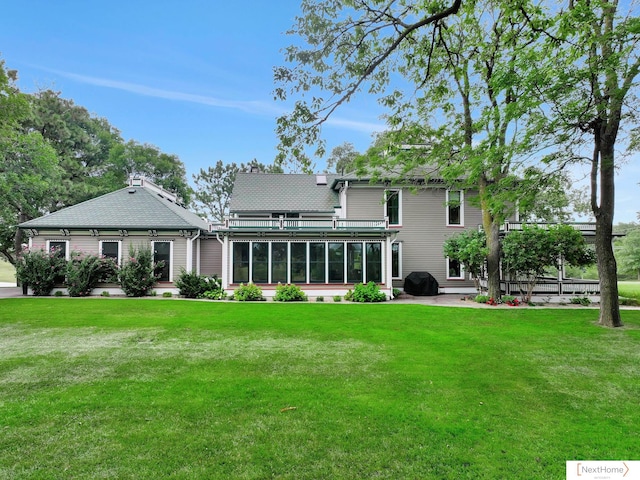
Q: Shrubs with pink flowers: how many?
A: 3